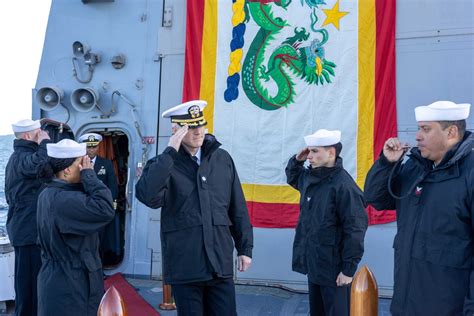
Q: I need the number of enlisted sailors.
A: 4